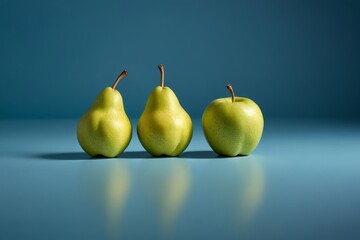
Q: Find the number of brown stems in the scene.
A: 3